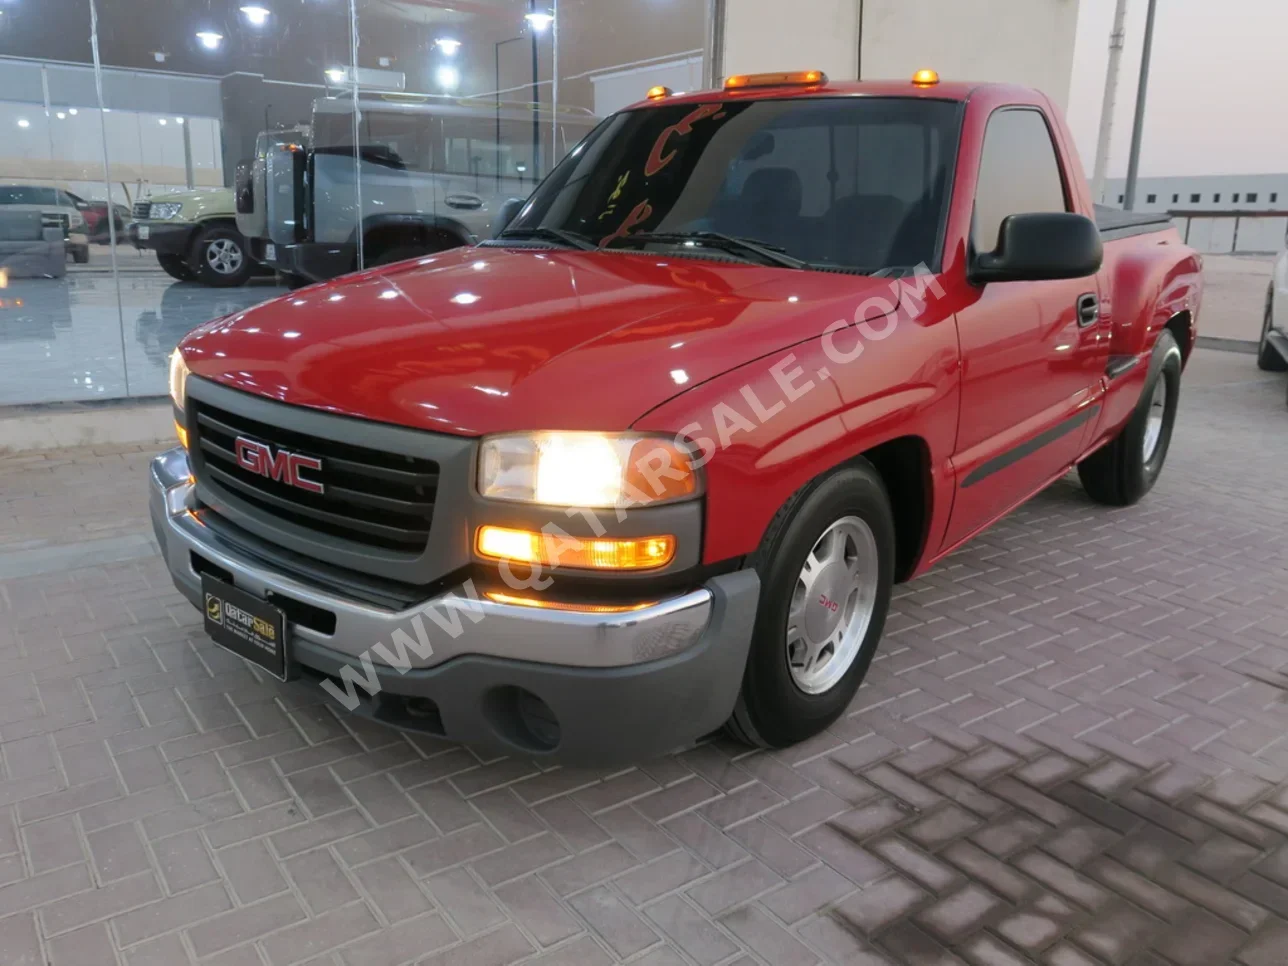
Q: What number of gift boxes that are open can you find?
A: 0